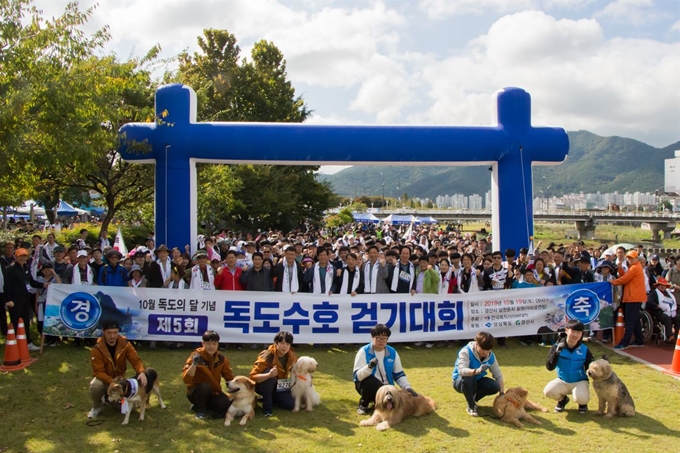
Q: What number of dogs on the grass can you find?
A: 6